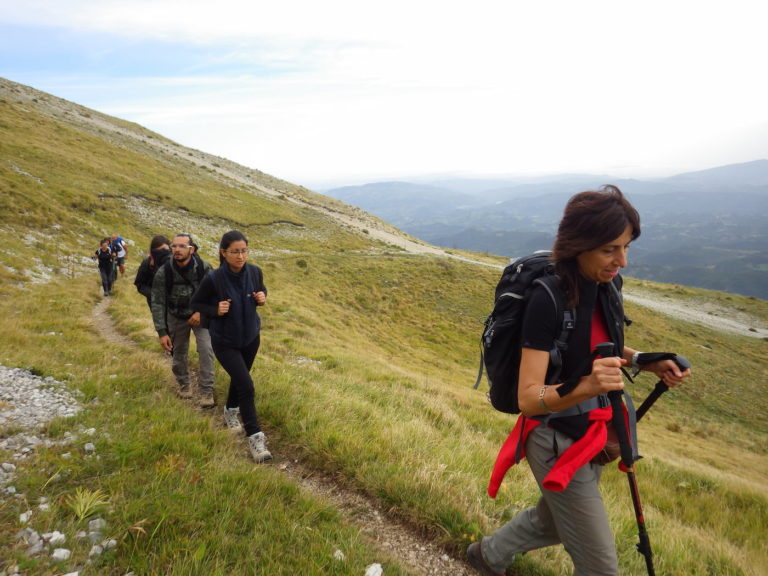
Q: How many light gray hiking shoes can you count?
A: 2